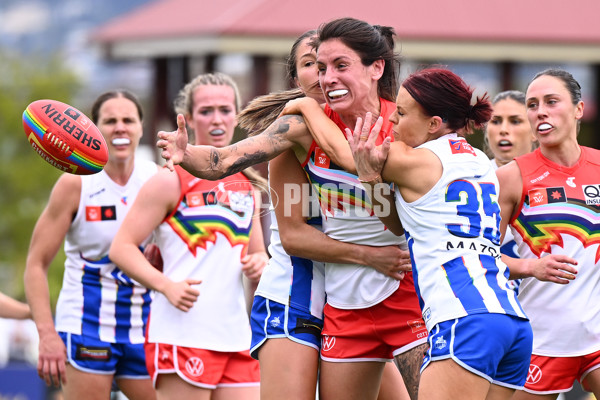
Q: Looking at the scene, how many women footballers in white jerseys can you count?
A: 4